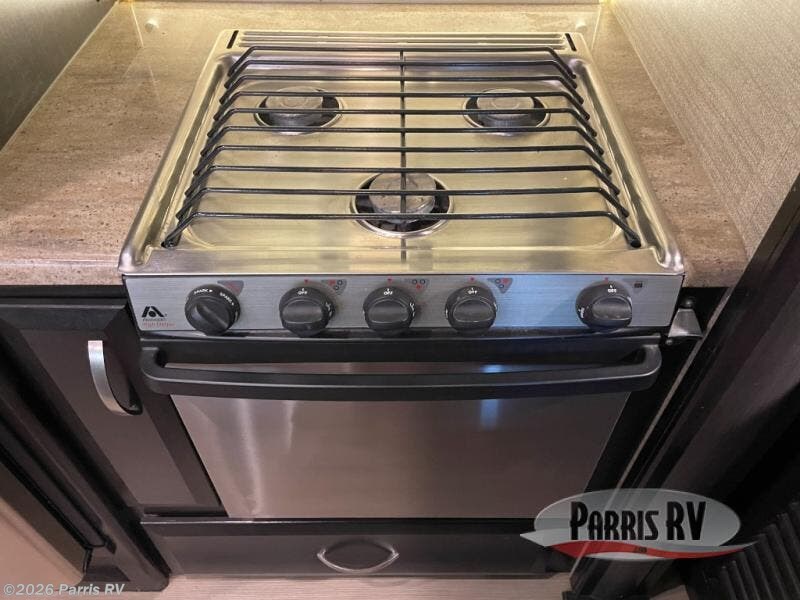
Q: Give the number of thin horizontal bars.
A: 10